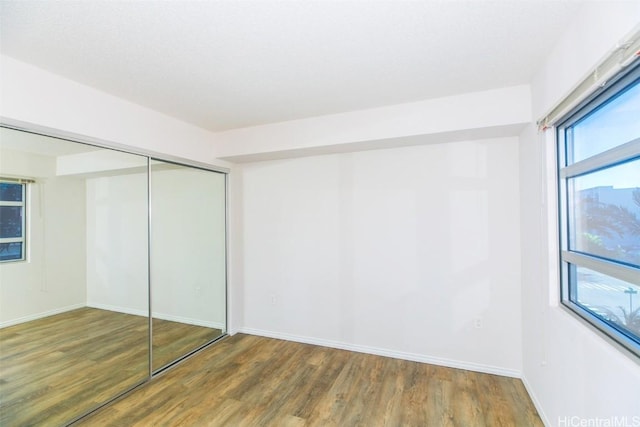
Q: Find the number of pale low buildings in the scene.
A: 1